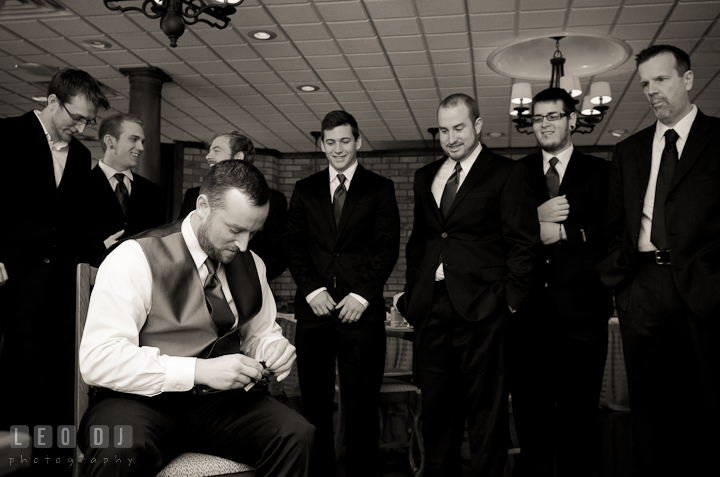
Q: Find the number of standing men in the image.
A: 7